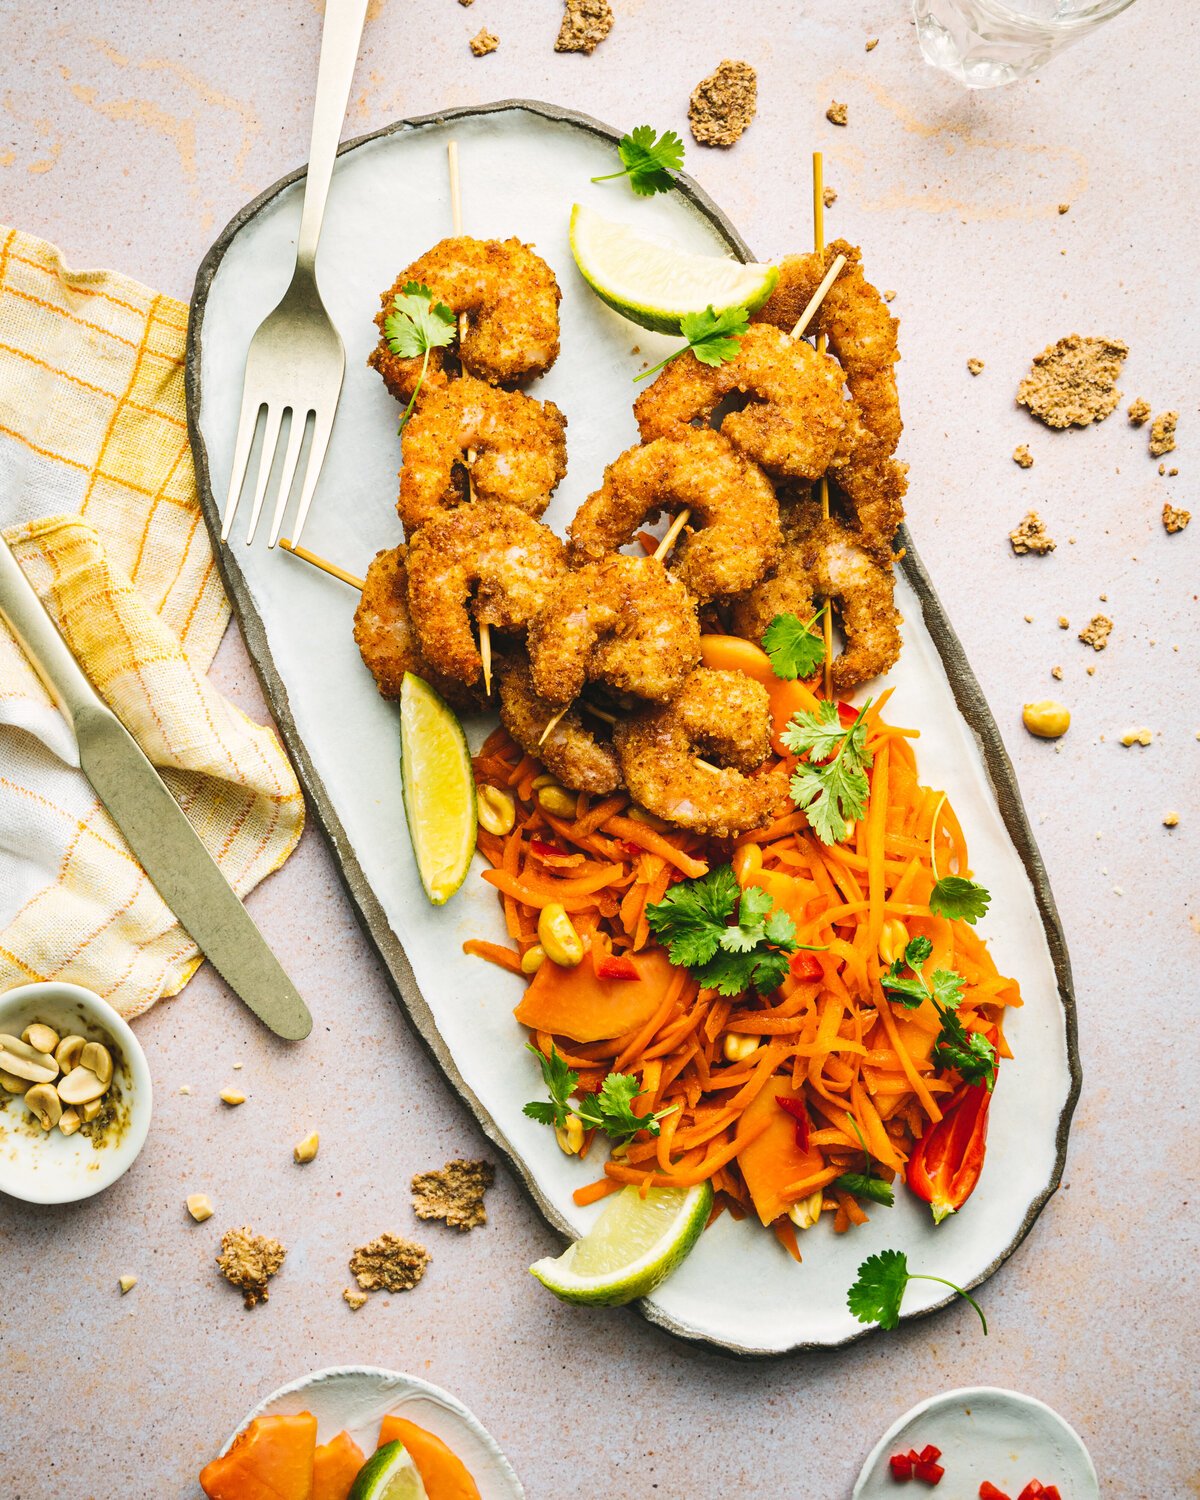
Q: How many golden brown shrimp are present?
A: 12